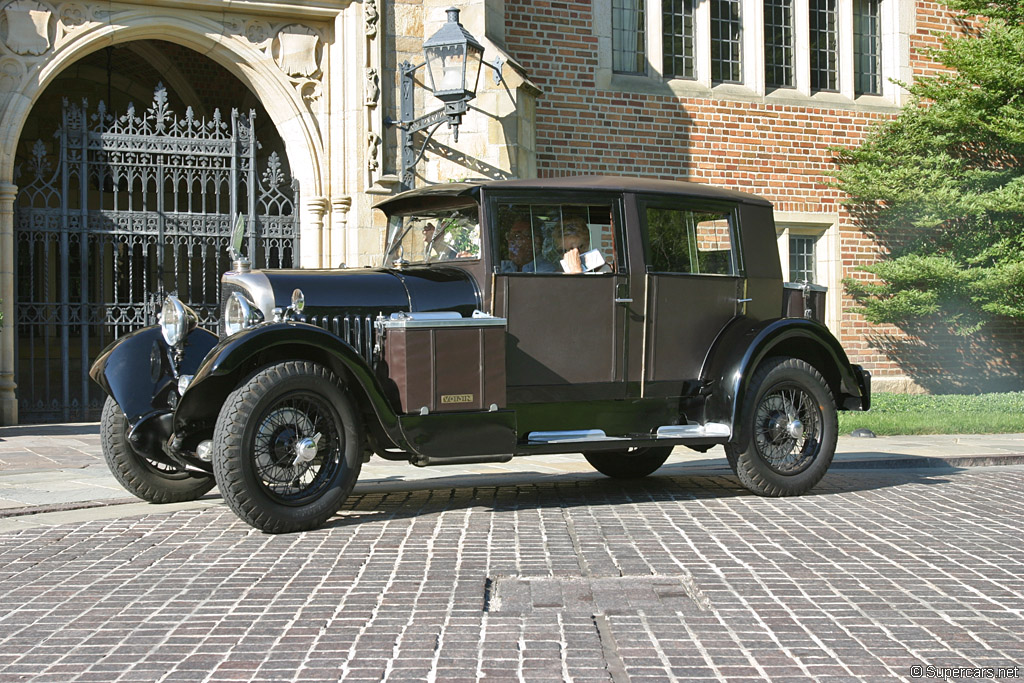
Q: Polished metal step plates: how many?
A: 2